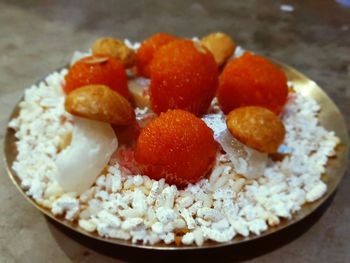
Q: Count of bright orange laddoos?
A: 5